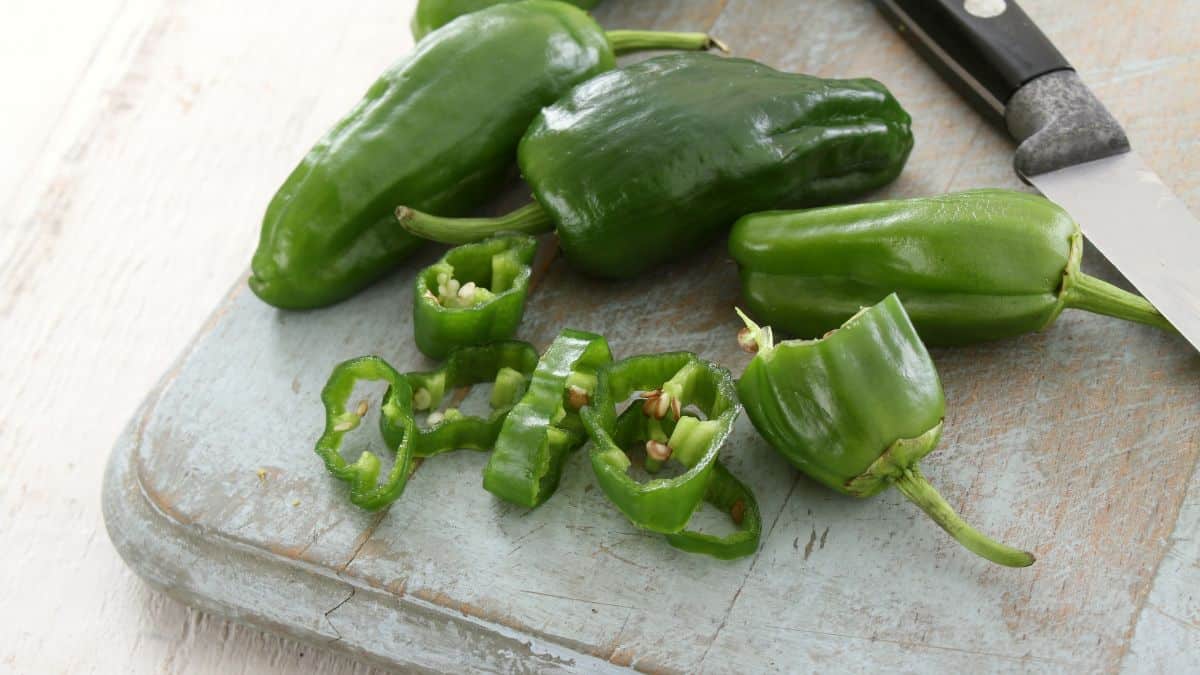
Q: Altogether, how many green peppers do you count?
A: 5